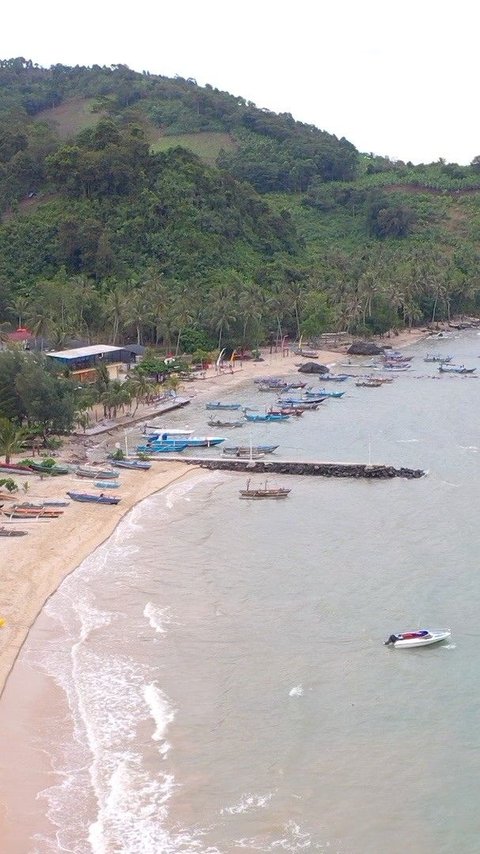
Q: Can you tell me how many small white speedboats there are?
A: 1